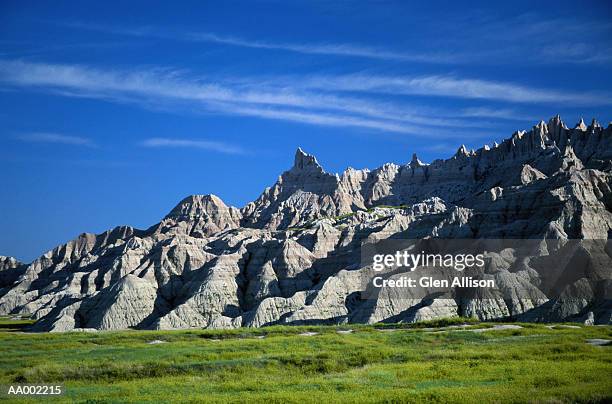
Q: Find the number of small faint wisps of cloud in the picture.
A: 2